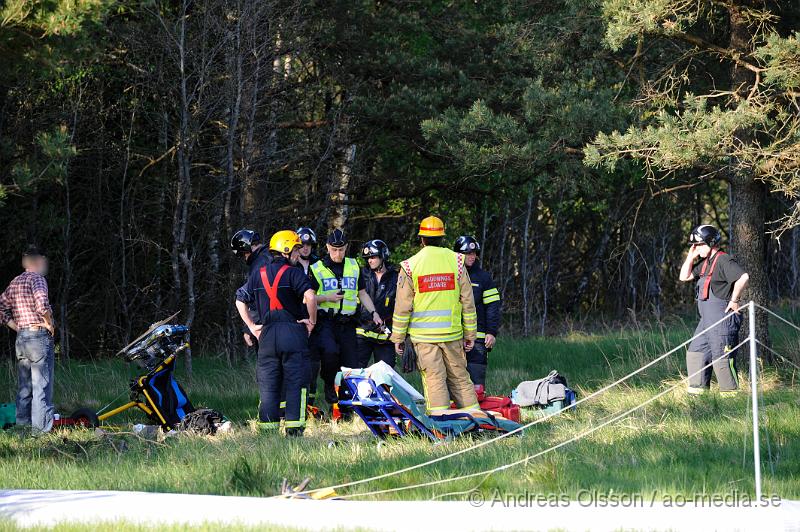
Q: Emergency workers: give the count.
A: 8